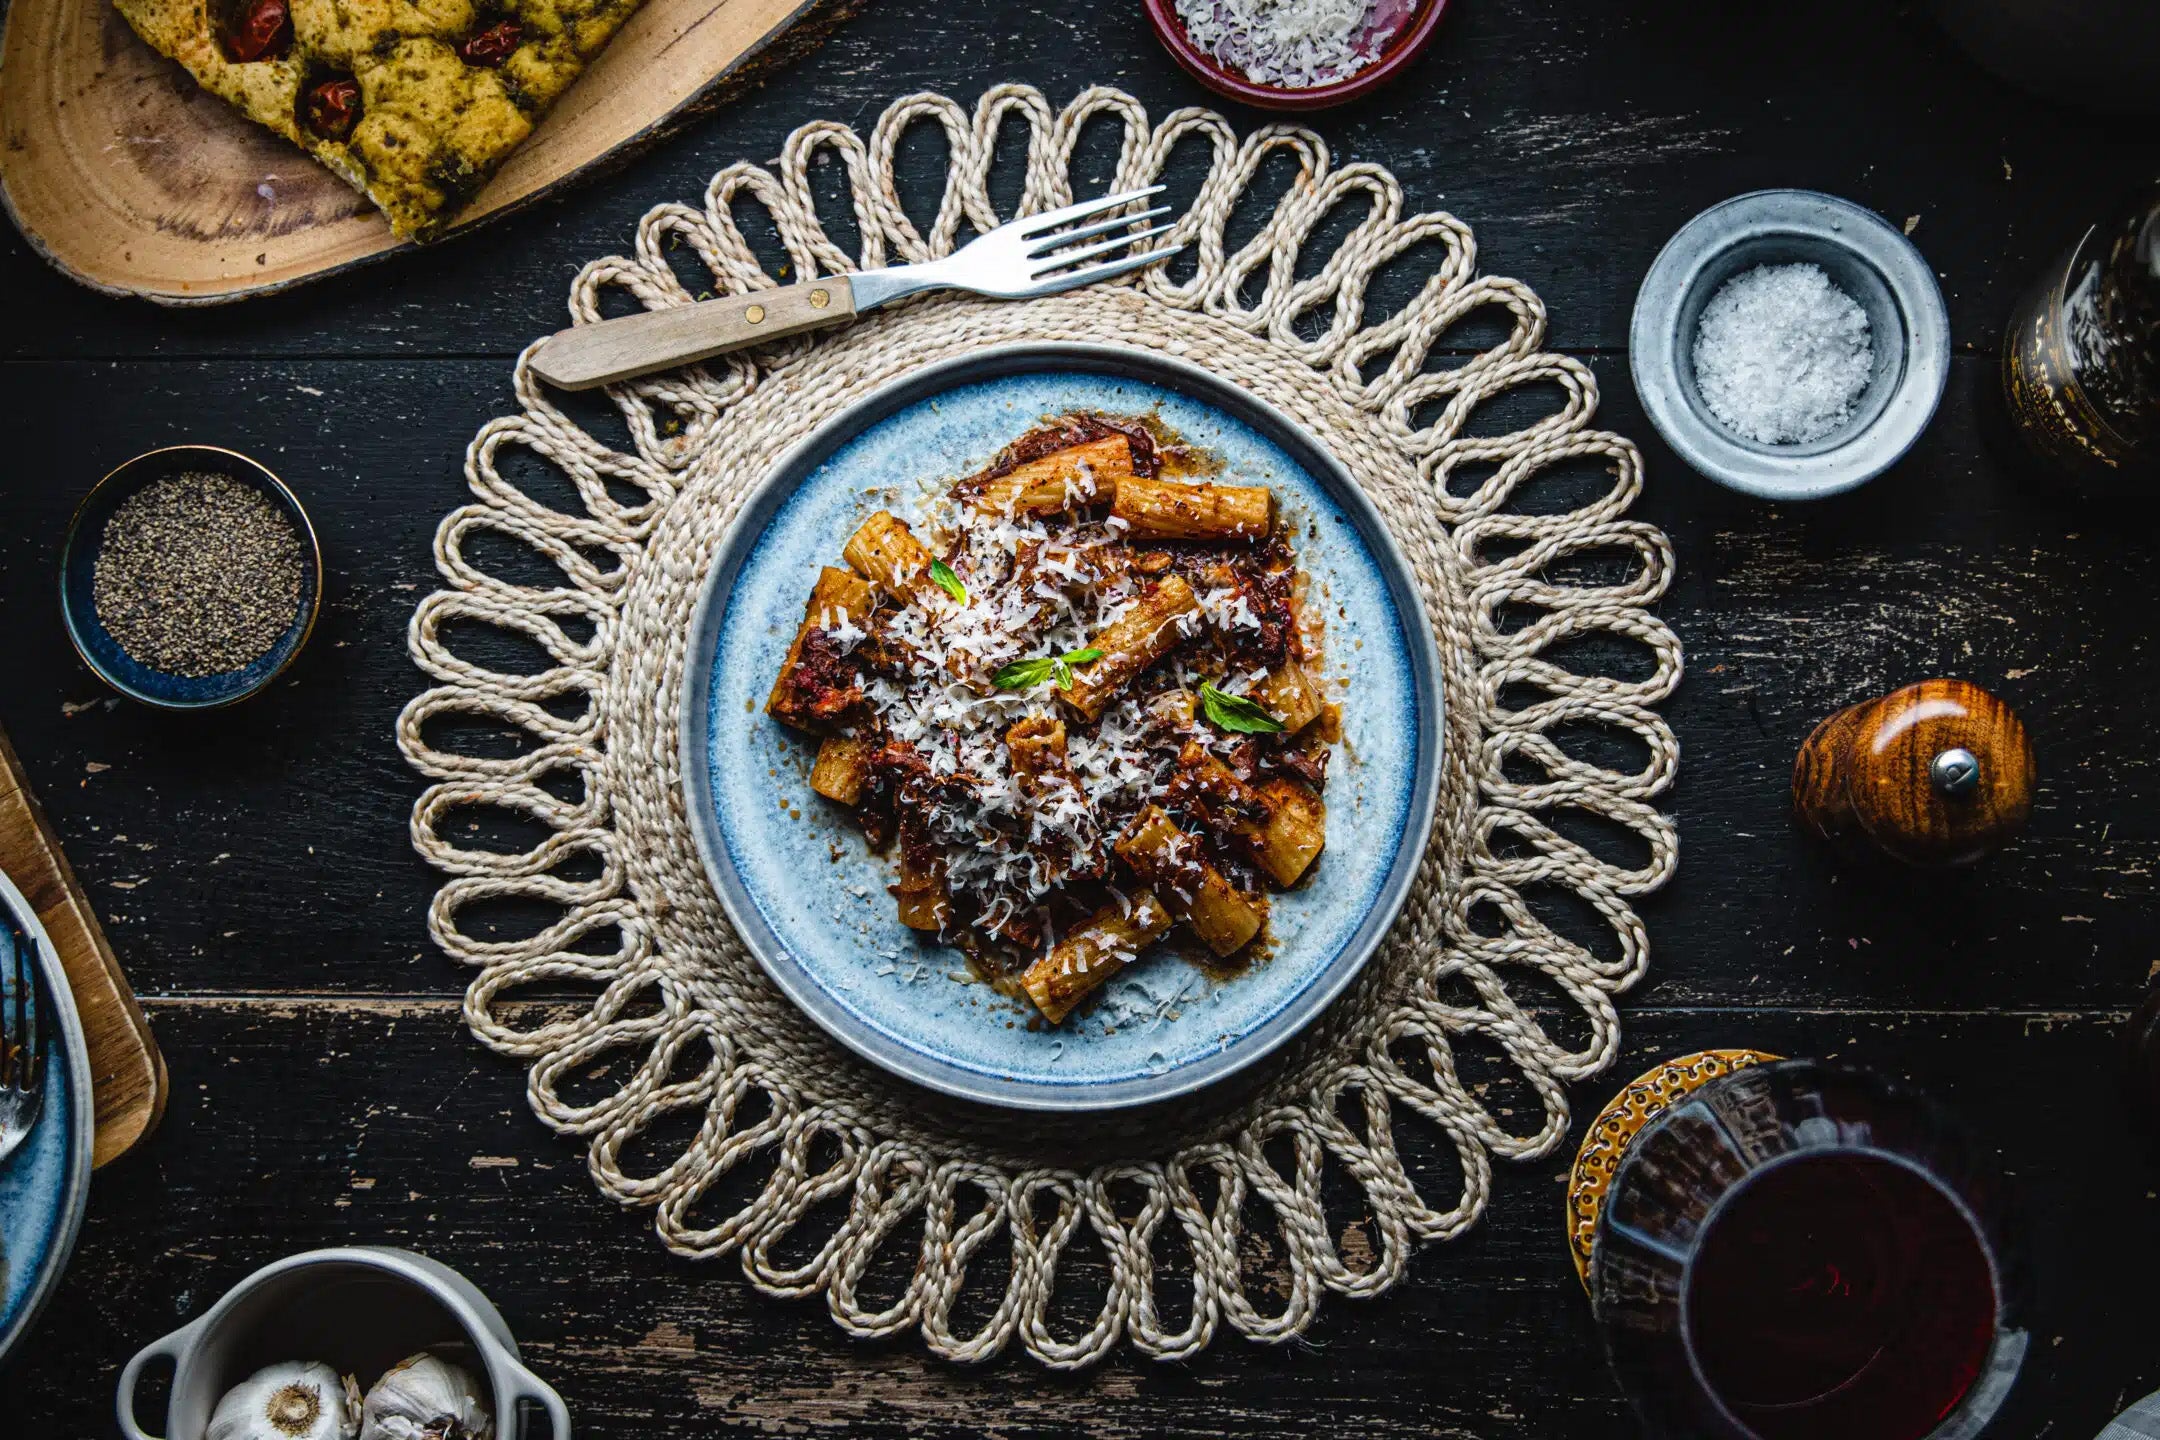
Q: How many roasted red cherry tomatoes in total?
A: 3